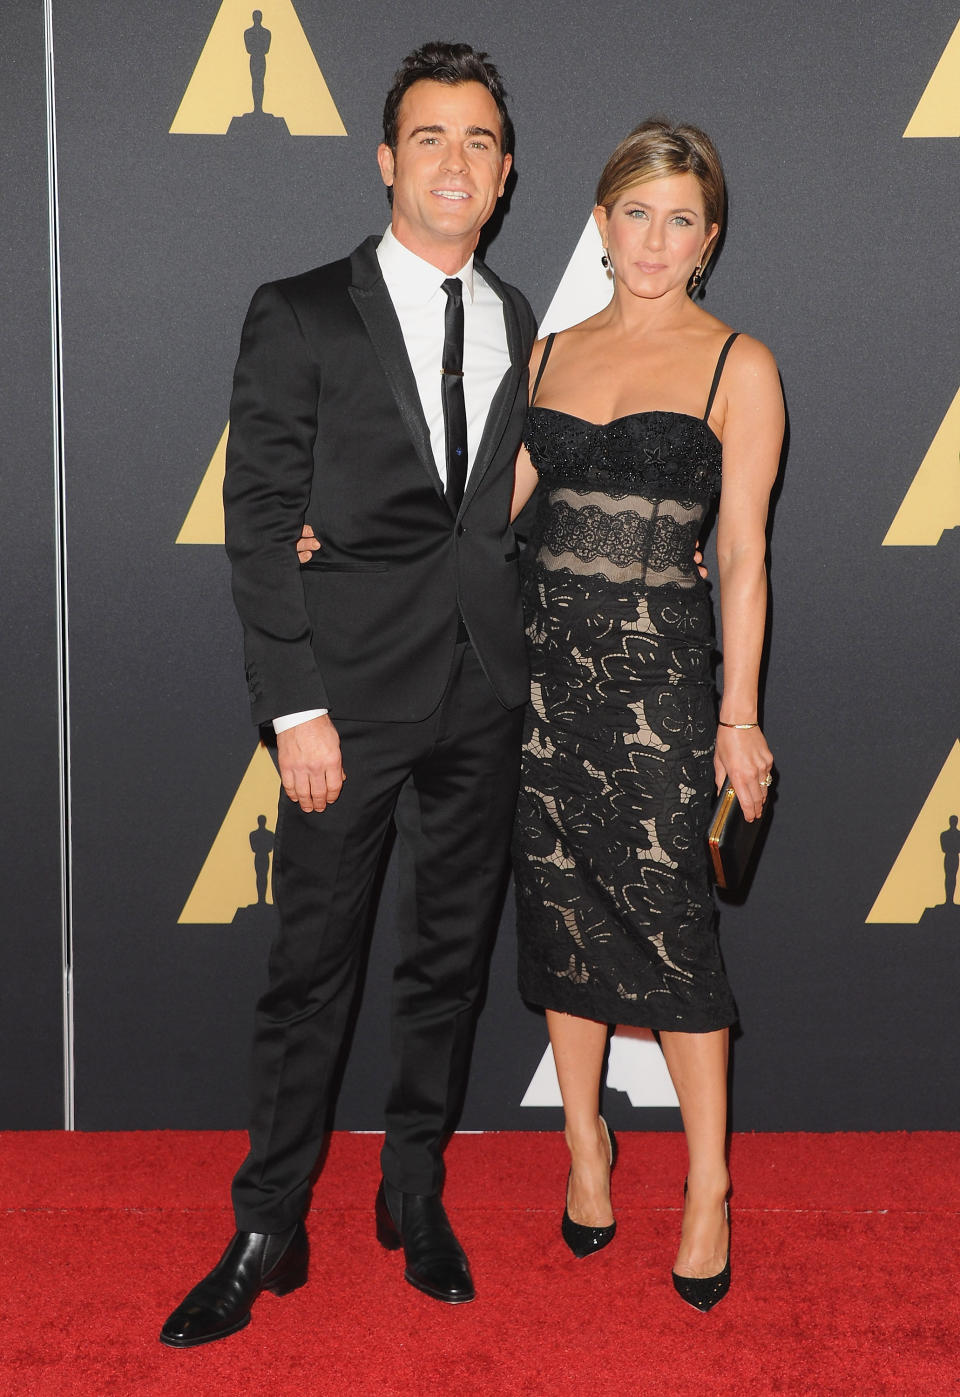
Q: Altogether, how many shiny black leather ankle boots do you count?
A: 2